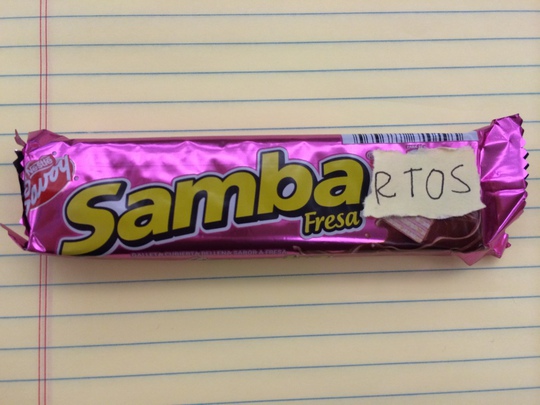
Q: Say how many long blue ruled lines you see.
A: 14